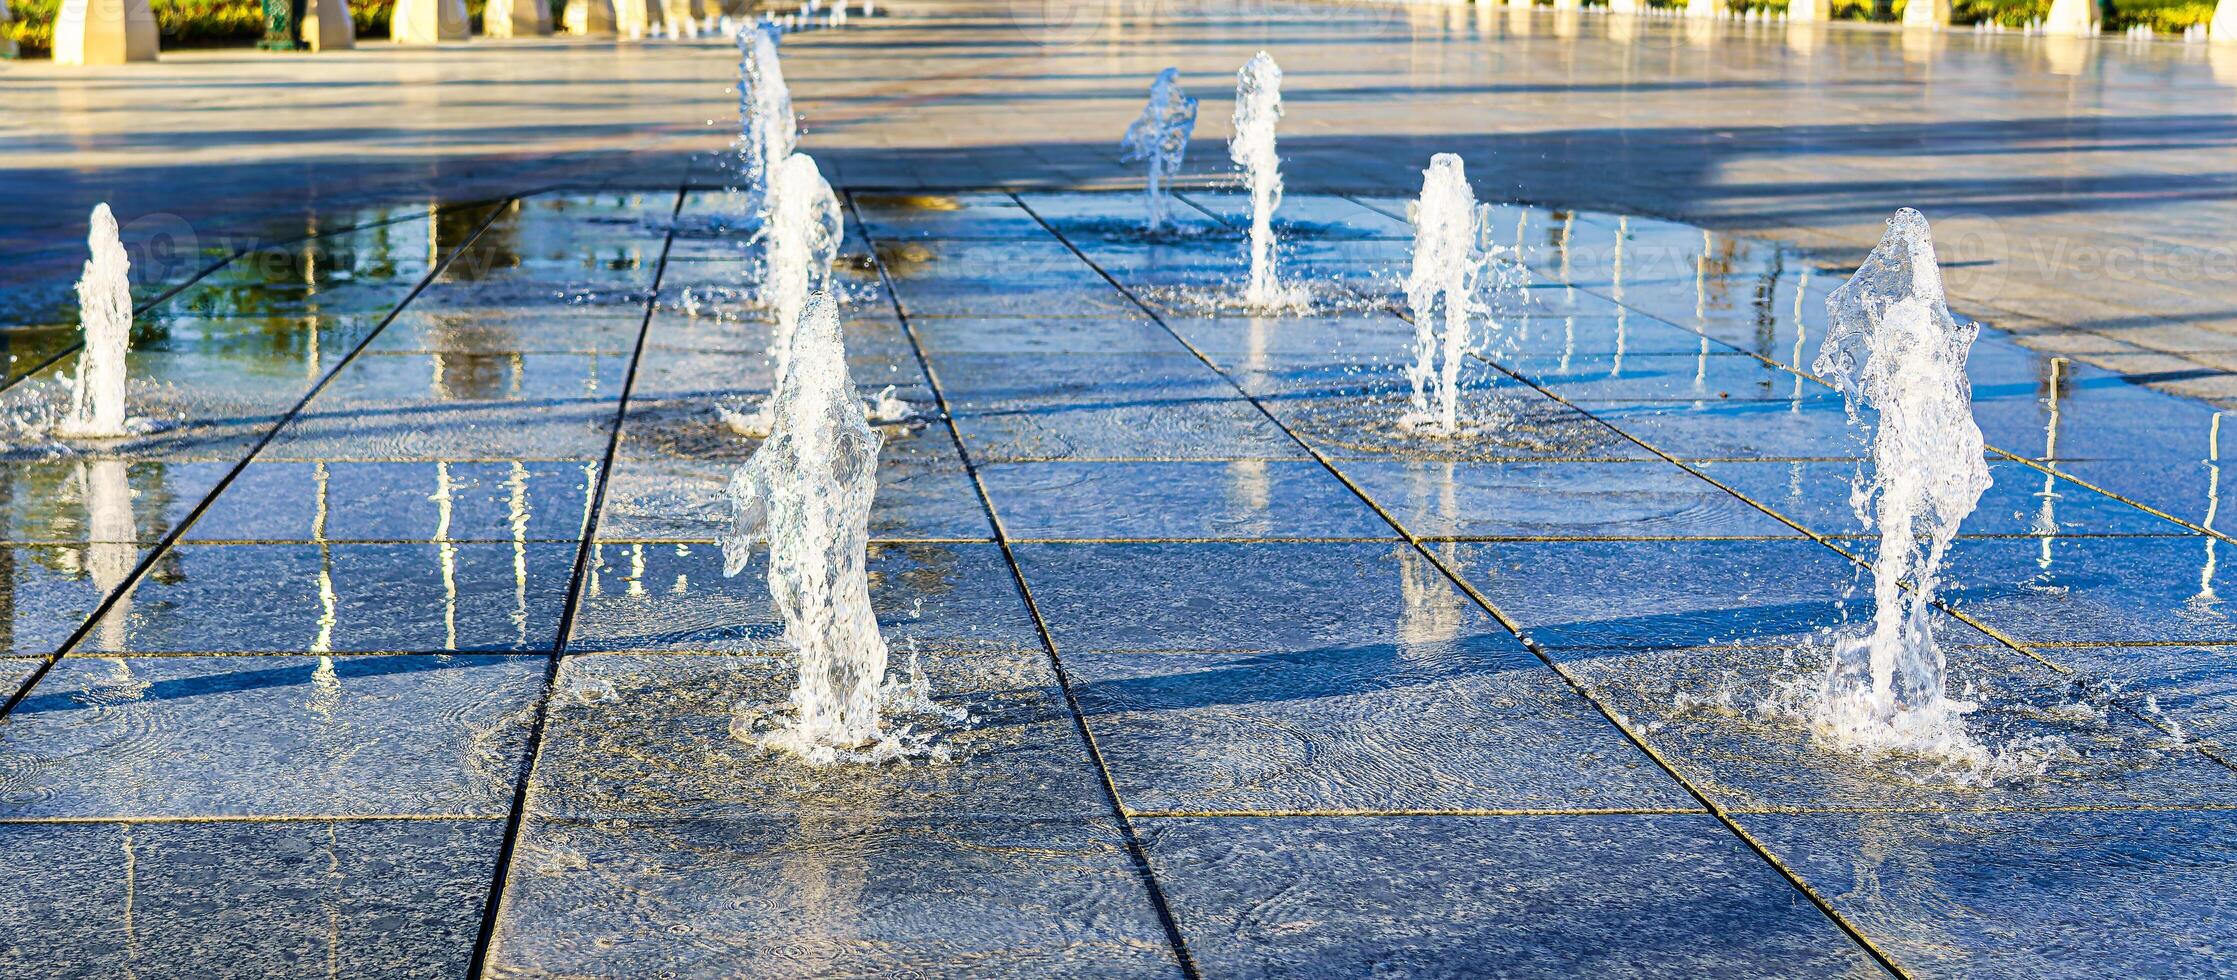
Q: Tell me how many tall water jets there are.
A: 8